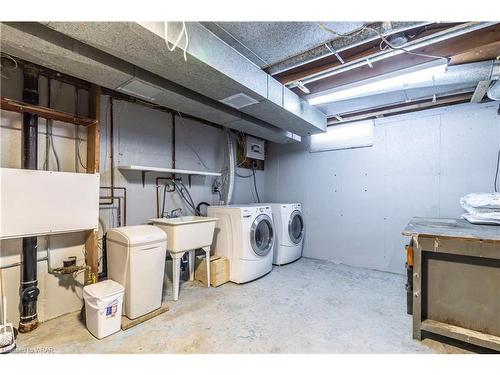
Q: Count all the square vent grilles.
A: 2